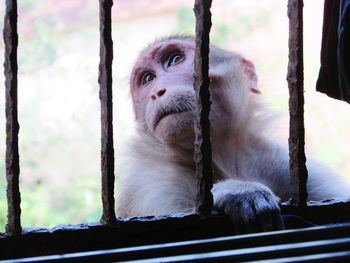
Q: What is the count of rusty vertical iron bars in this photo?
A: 4